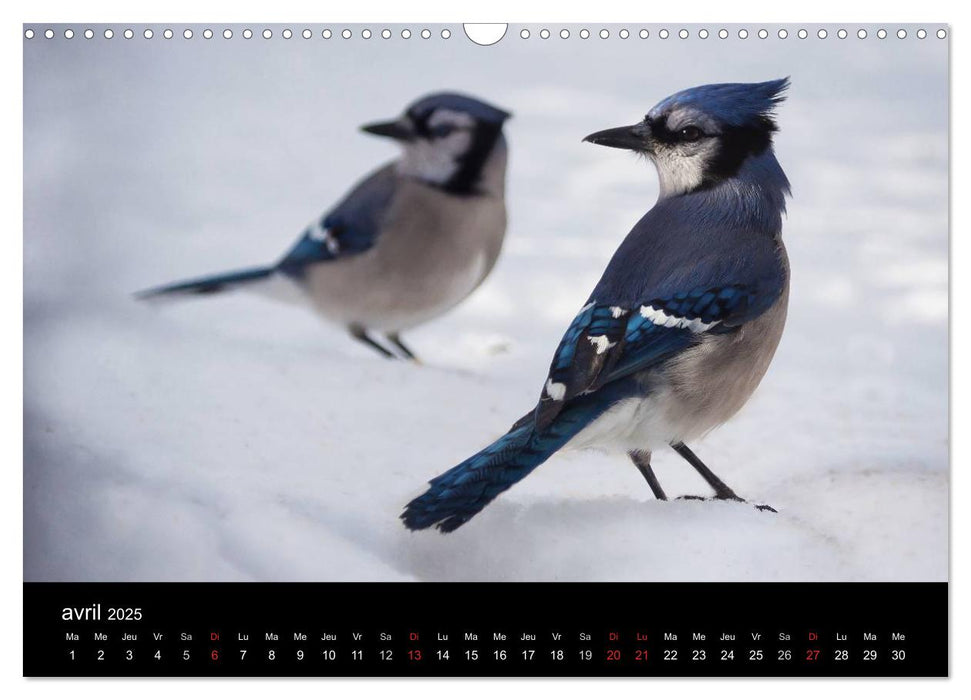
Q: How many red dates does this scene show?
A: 5